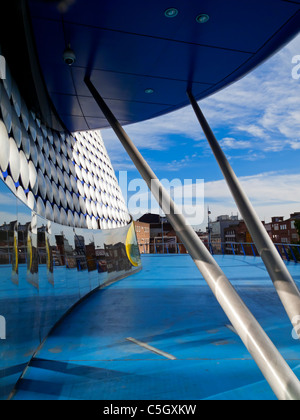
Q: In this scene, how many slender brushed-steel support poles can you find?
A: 2